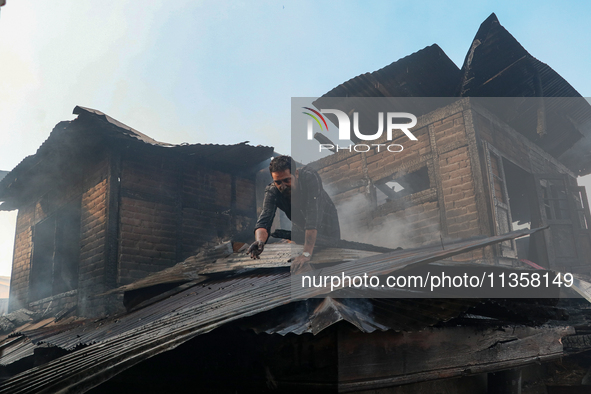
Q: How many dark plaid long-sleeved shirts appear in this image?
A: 1